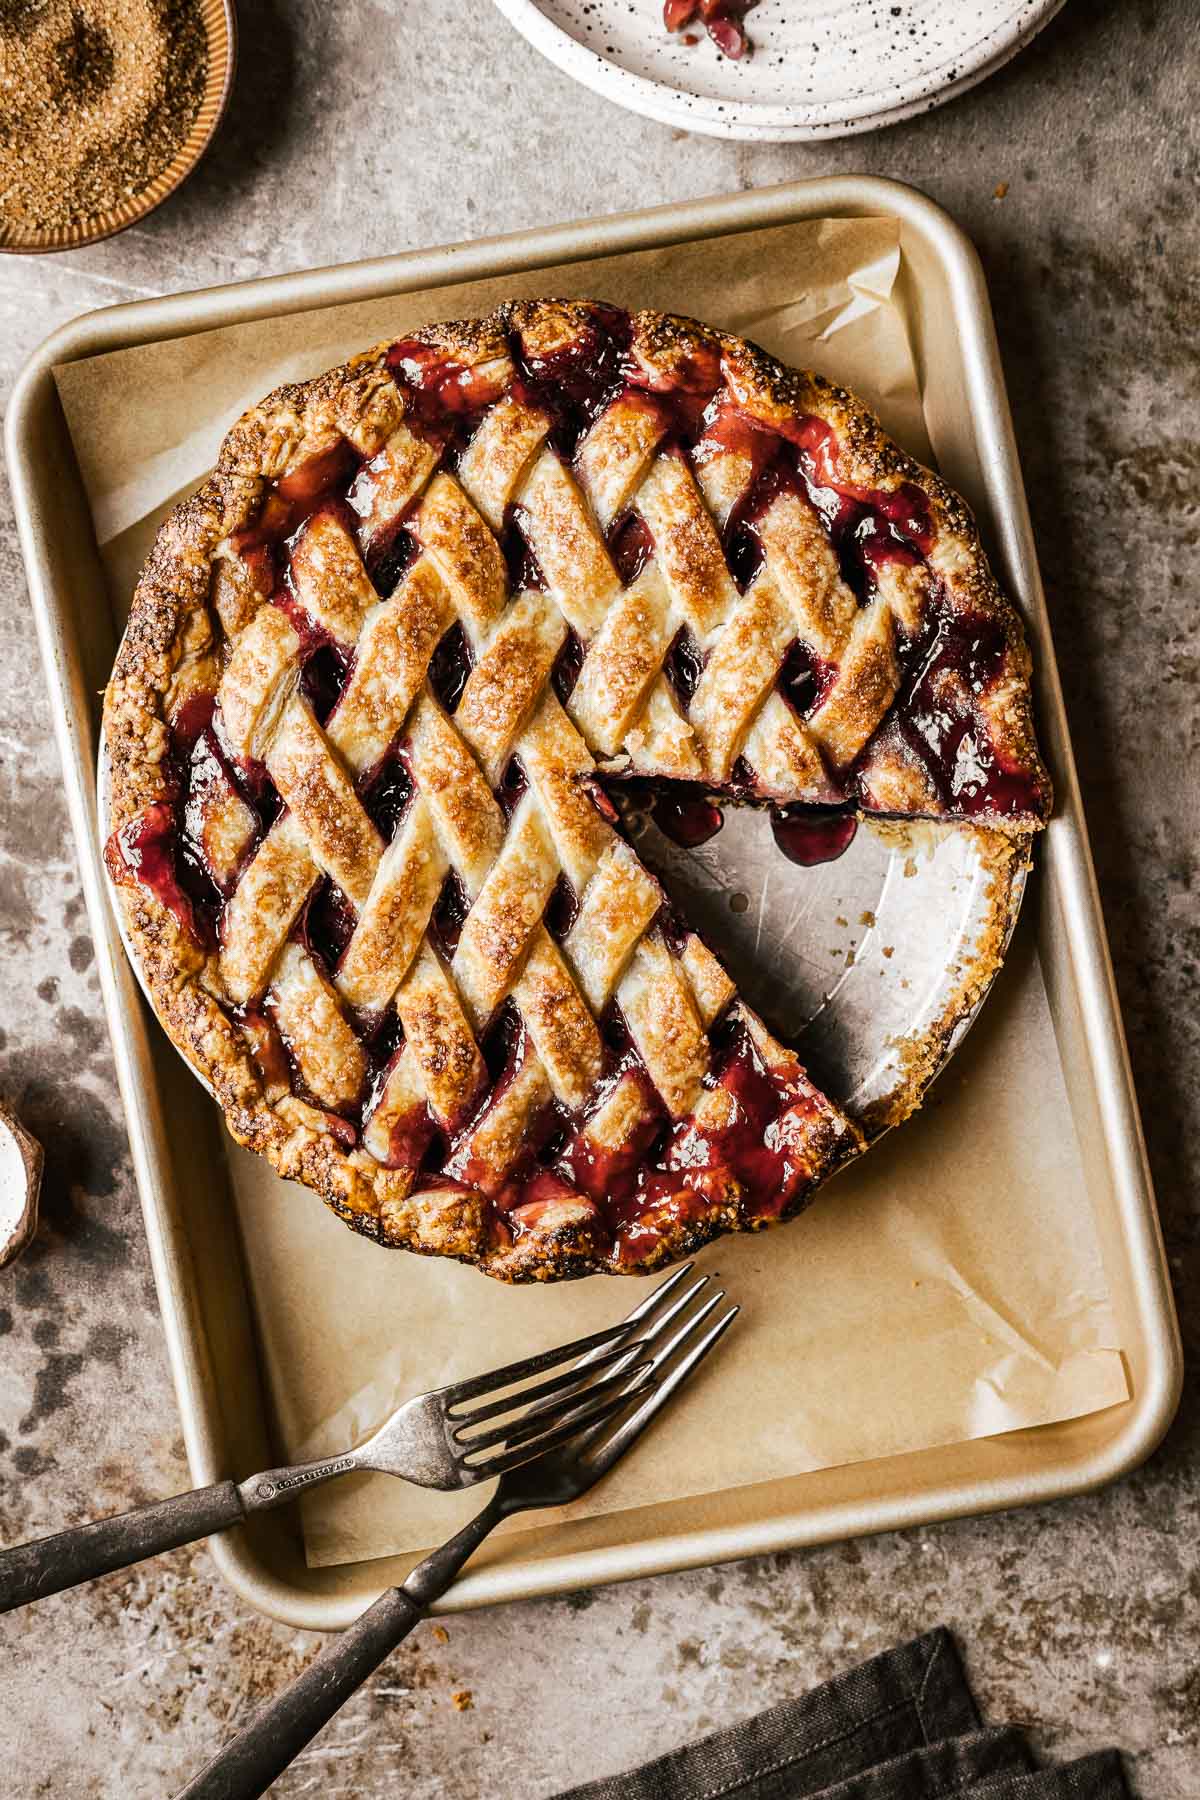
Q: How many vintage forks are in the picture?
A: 2